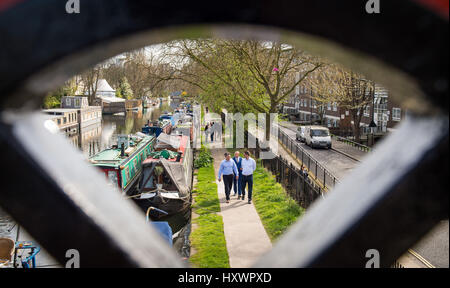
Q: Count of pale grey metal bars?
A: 2